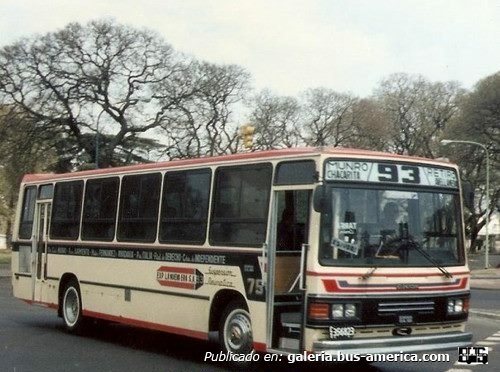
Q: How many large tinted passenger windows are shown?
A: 5